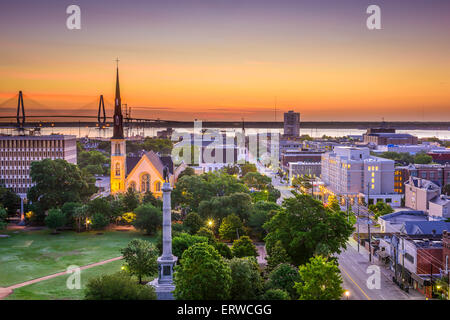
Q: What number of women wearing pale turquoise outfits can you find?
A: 0